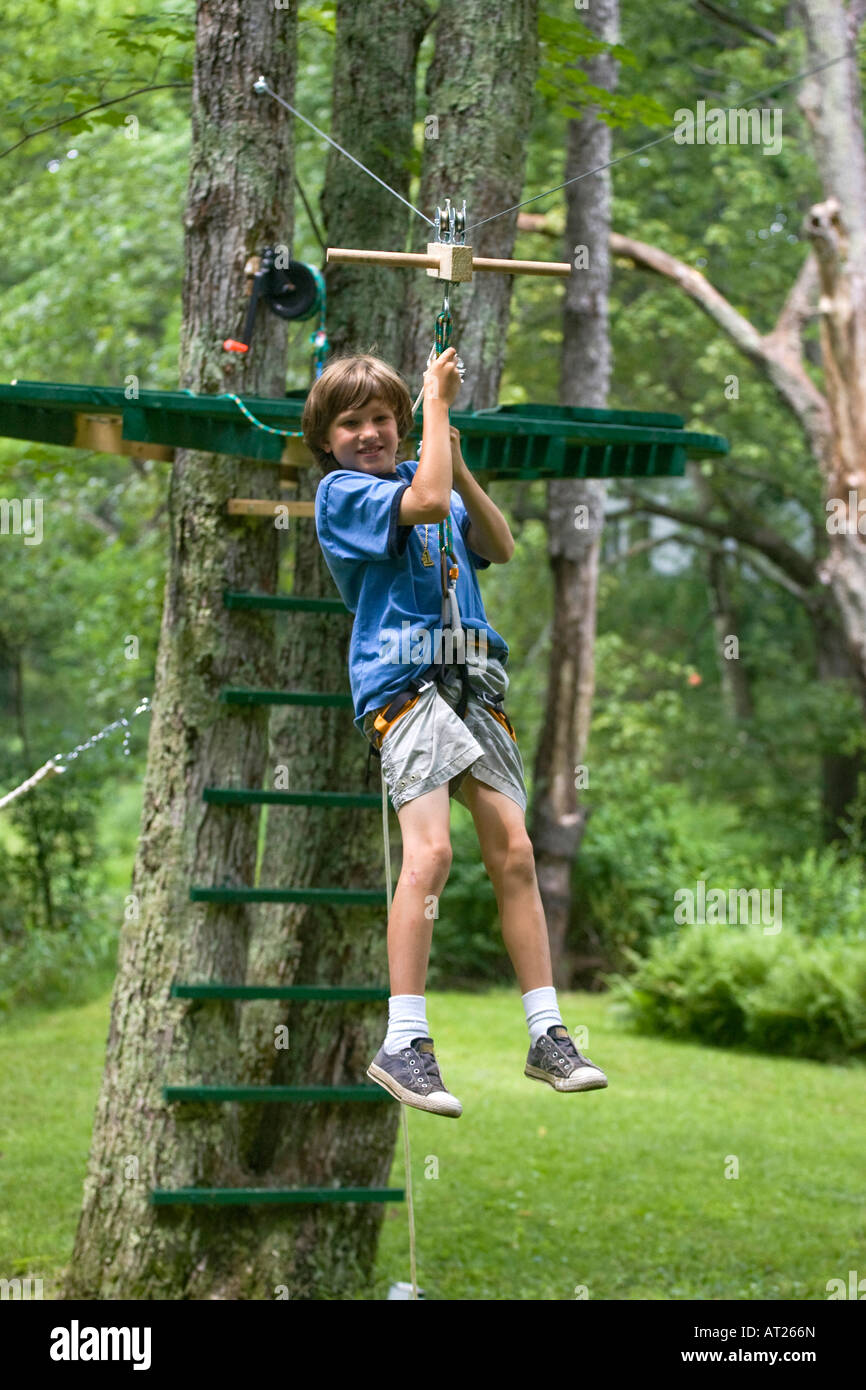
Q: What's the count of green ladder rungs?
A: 7